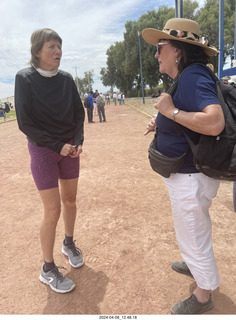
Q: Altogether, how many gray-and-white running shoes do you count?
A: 2